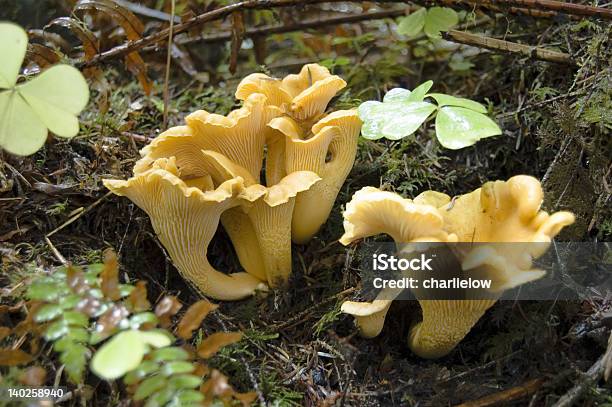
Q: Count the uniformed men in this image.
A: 0